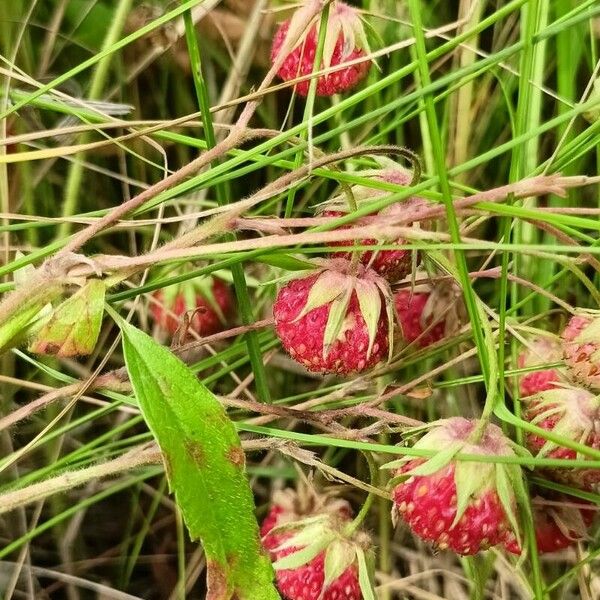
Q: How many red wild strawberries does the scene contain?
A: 12